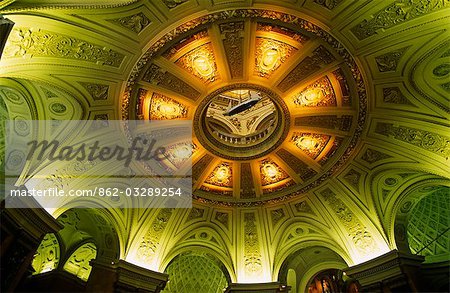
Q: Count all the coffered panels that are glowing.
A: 8